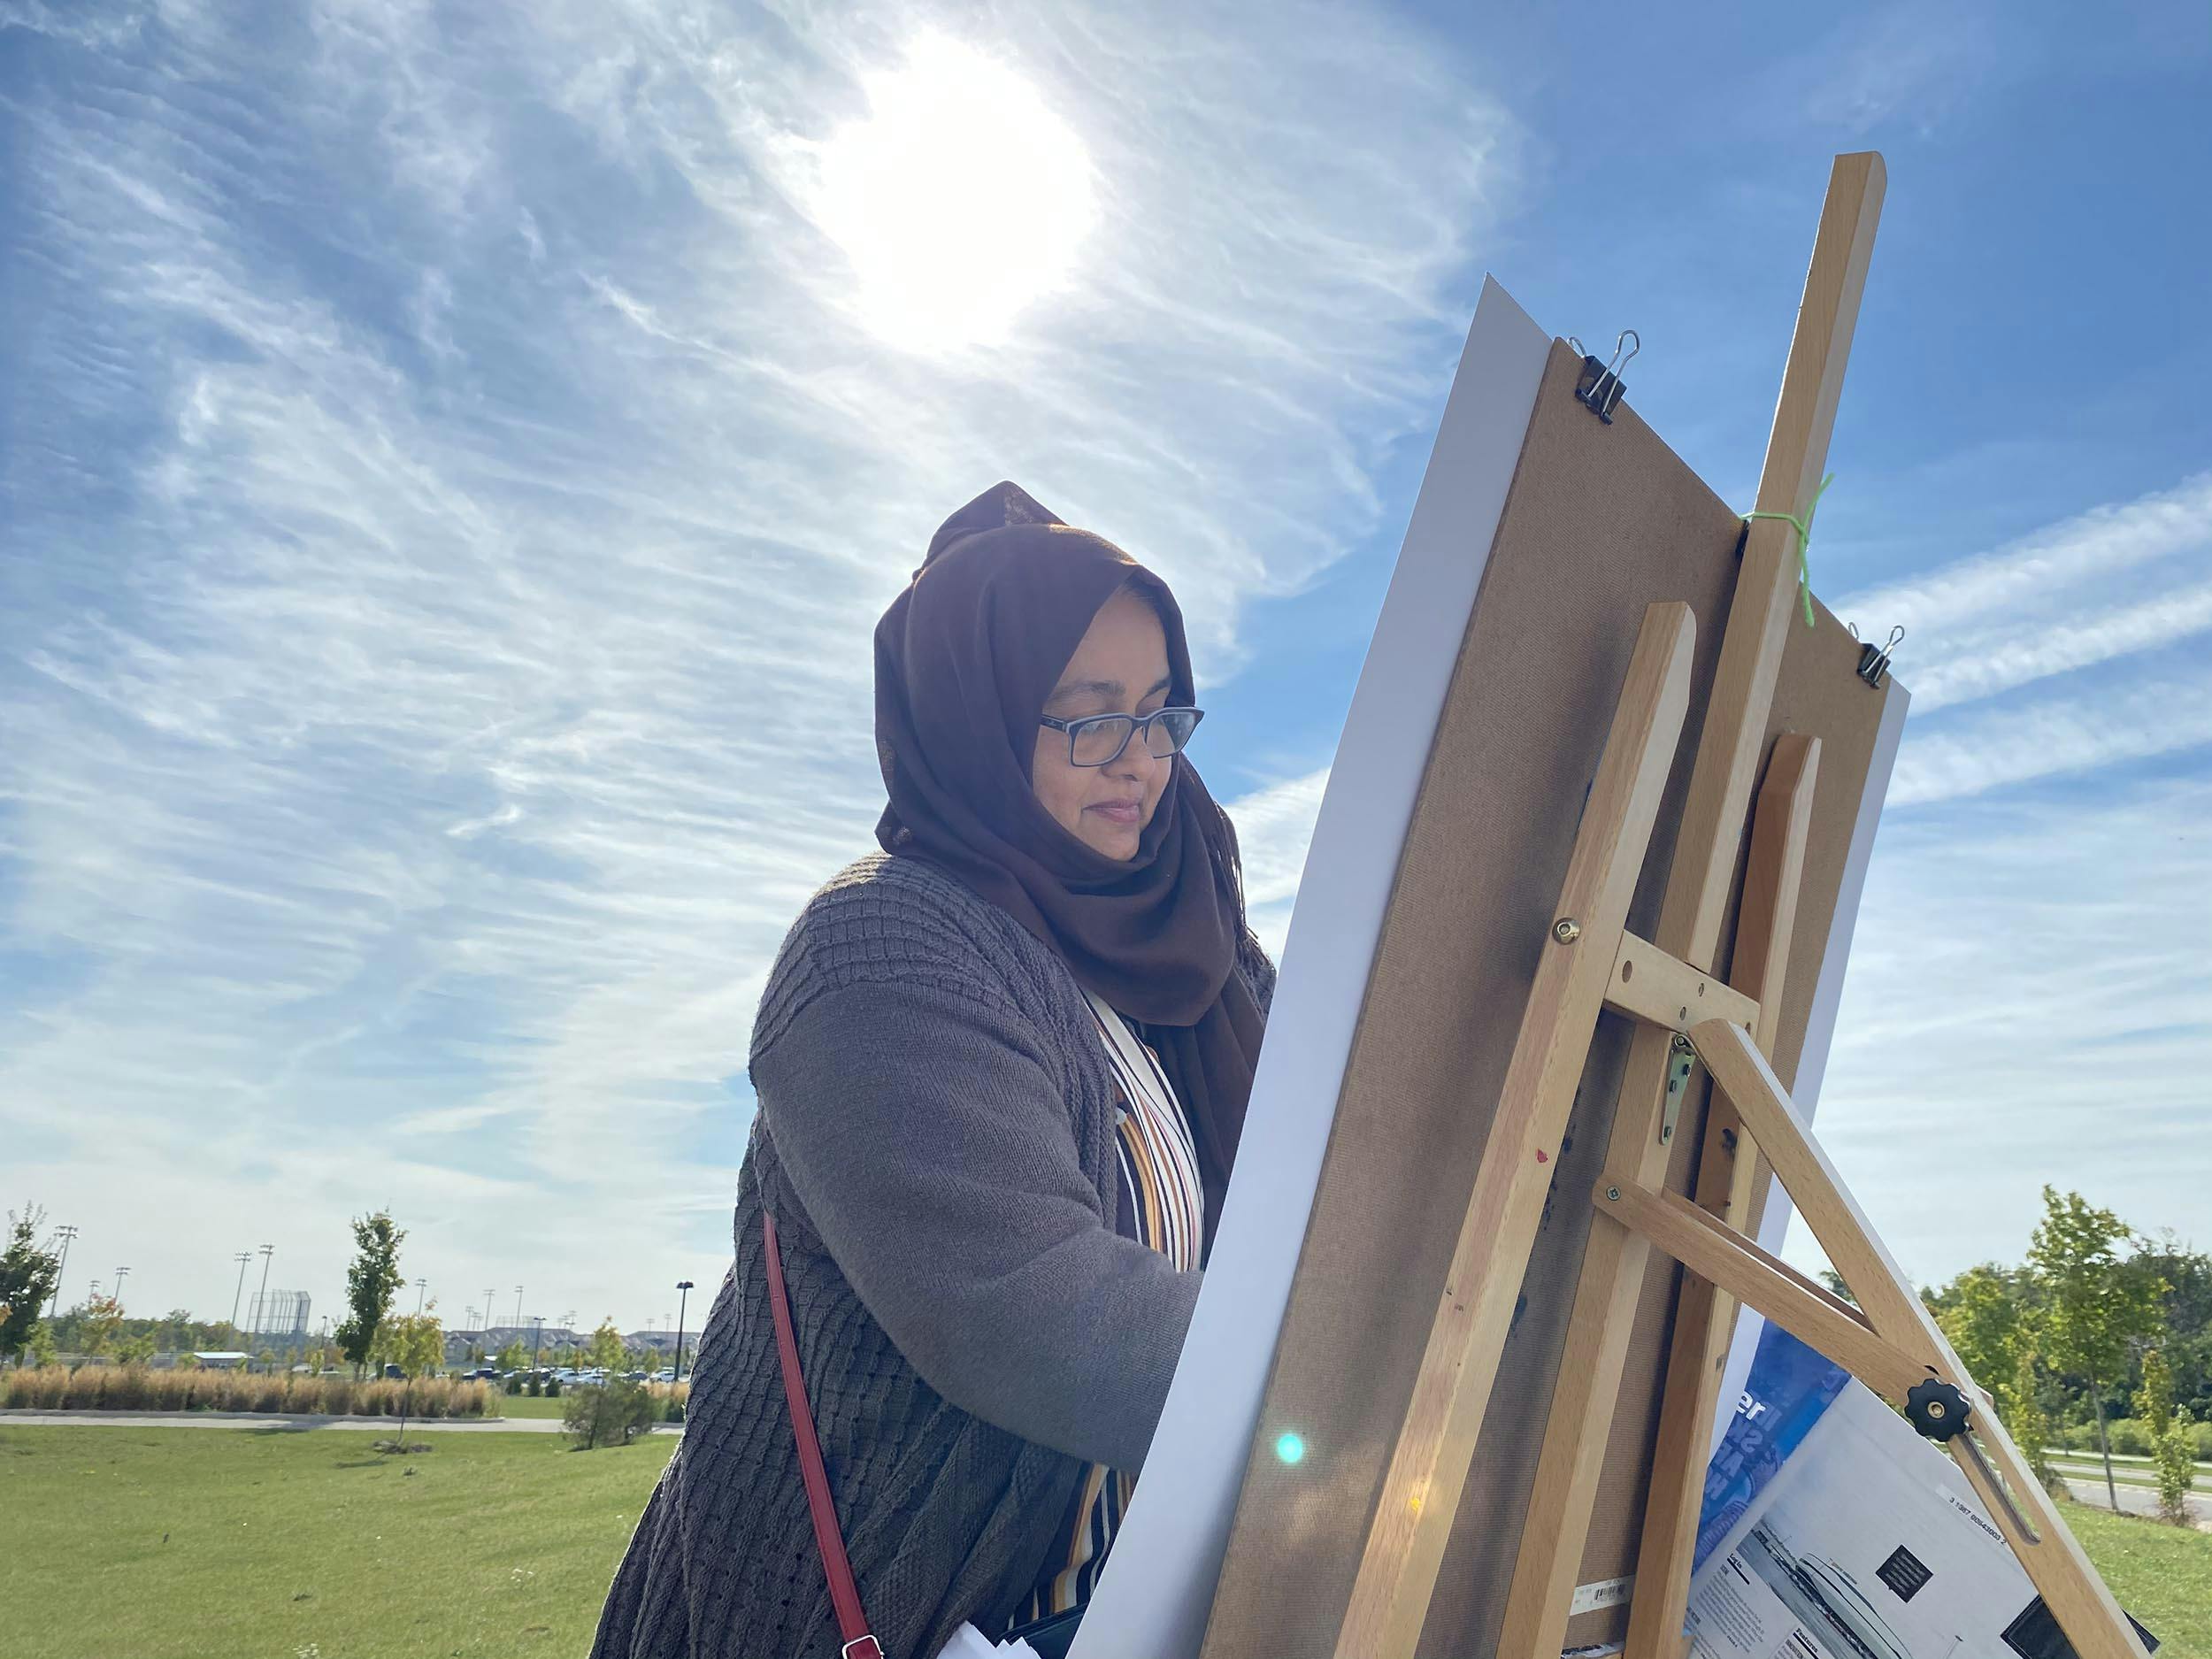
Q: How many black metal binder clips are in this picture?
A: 2